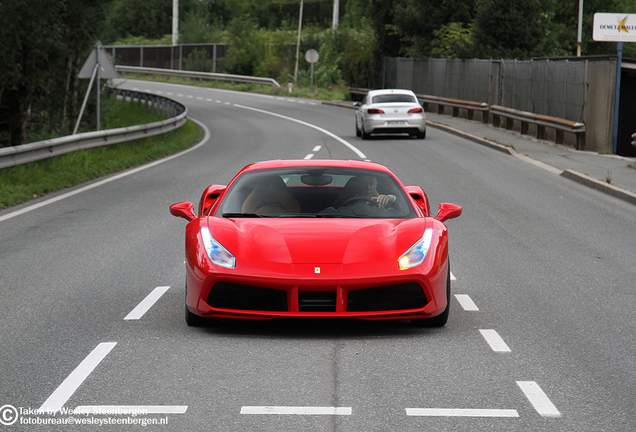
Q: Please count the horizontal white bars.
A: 3